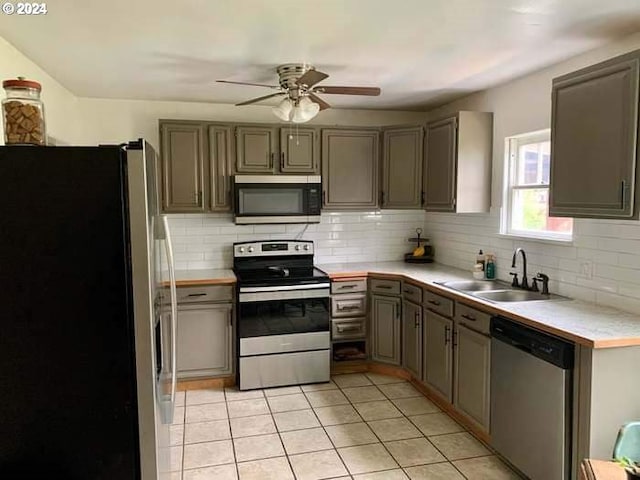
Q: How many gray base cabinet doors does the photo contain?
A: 5